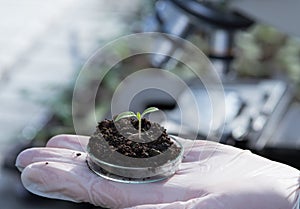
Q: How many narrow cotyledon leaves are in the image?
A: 2